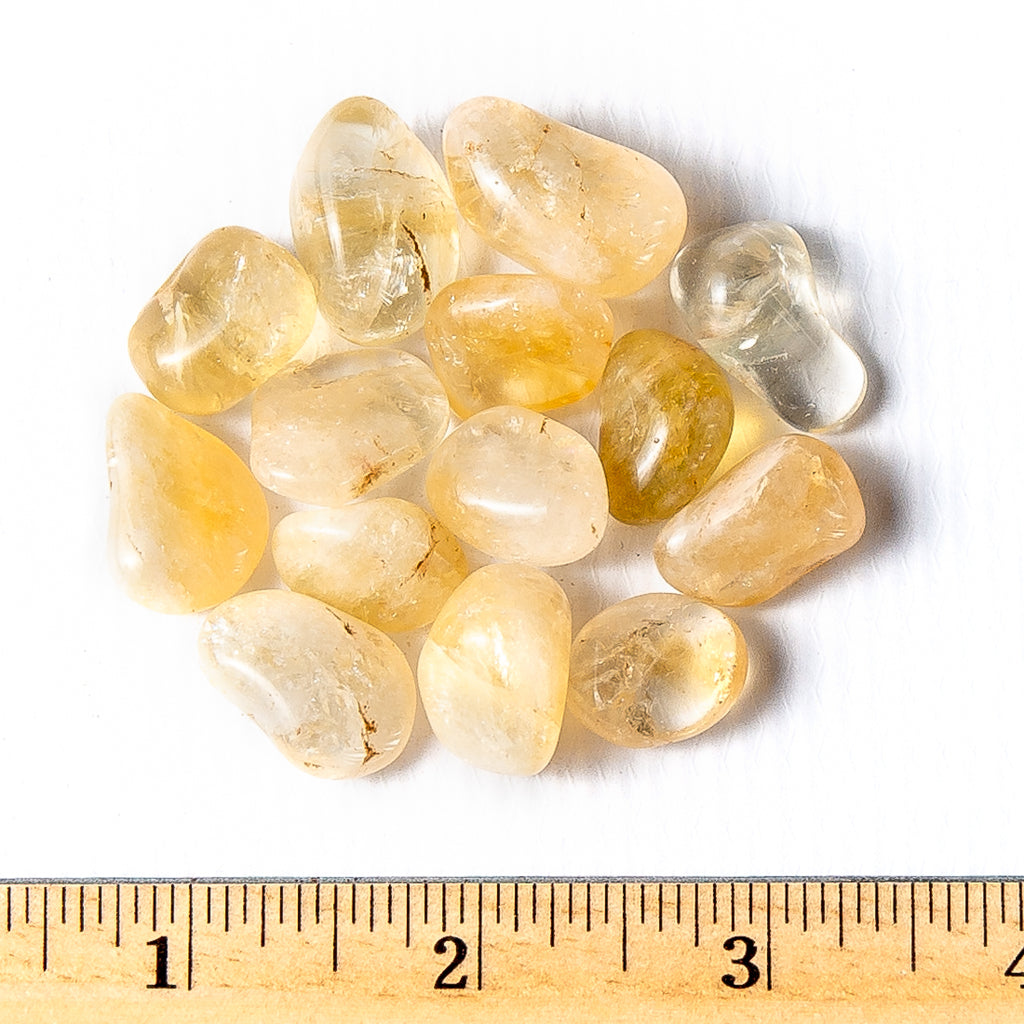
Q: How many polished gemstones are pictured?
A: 14